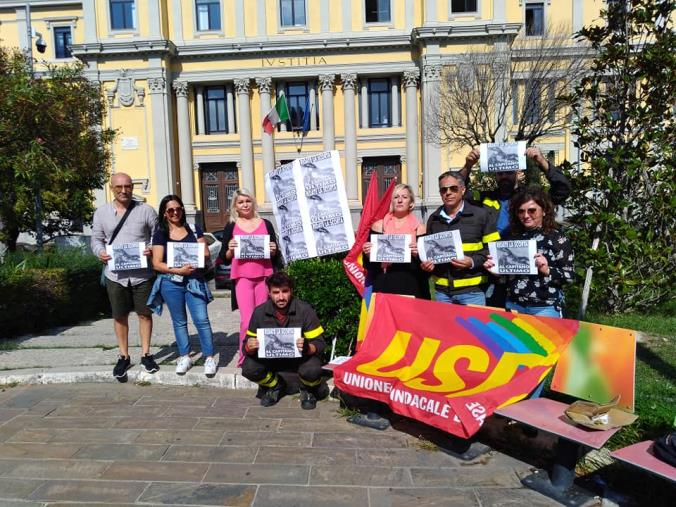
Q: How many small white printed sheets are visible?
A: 8